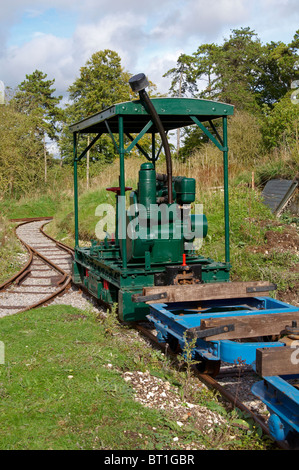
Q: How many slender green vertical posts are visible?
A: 4